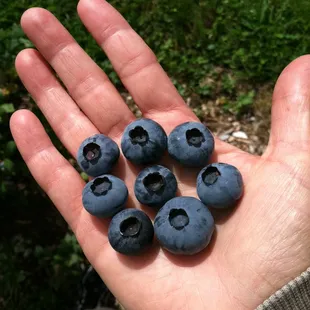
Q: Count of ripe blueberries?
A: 8